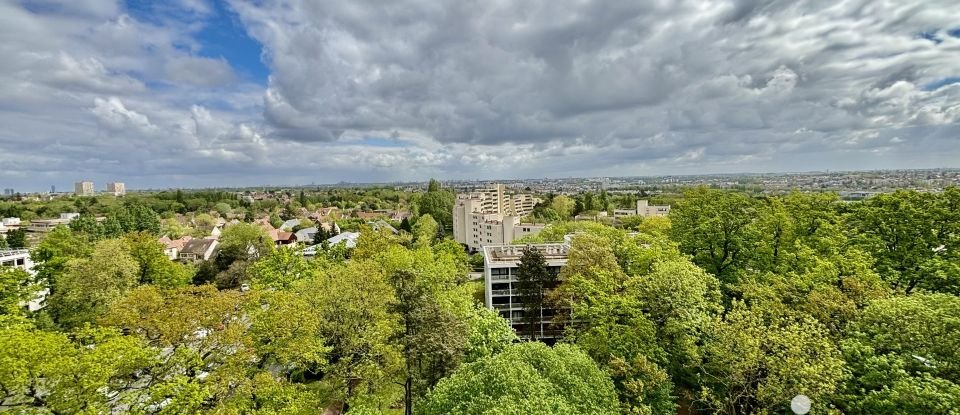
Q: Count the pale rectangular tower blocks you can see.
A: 2